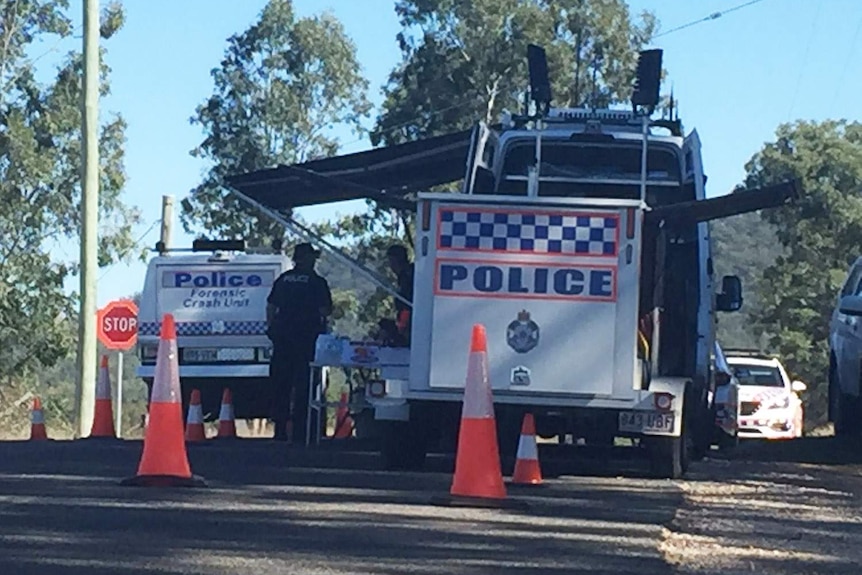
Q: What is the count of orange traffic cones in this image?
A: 8